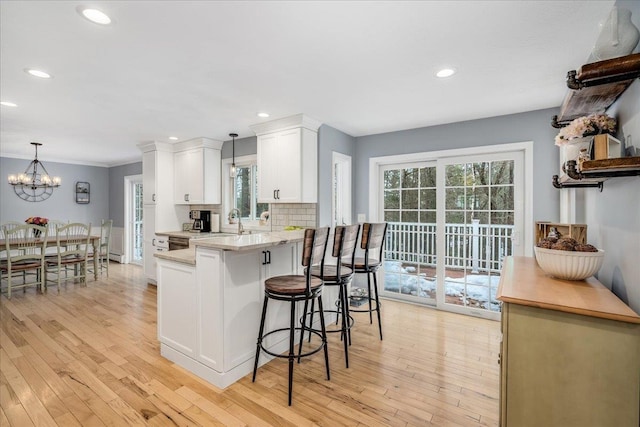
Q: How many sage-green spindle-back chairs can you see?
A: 5